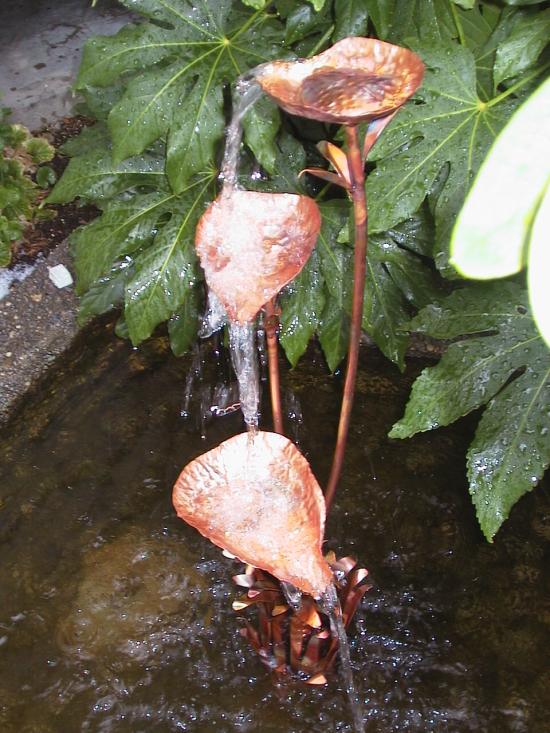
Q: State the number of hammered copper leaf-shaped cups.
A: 3